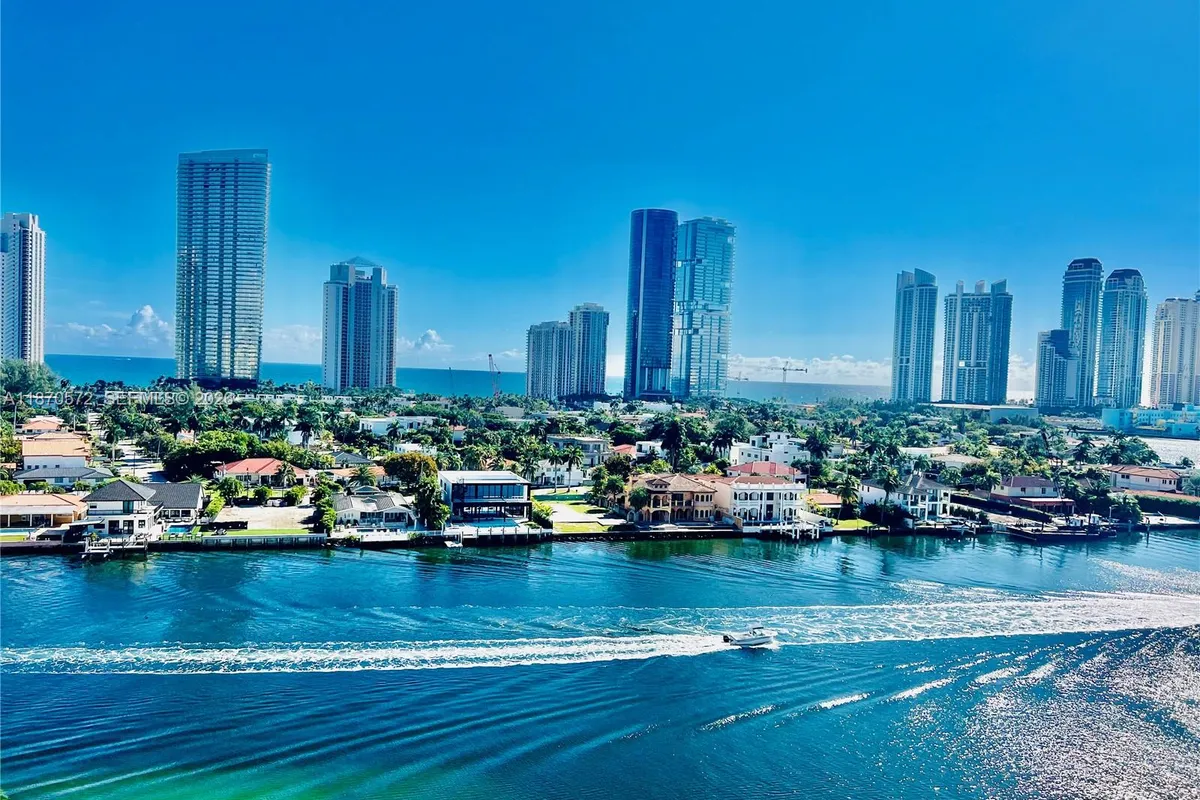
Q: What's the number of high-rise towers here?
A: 13